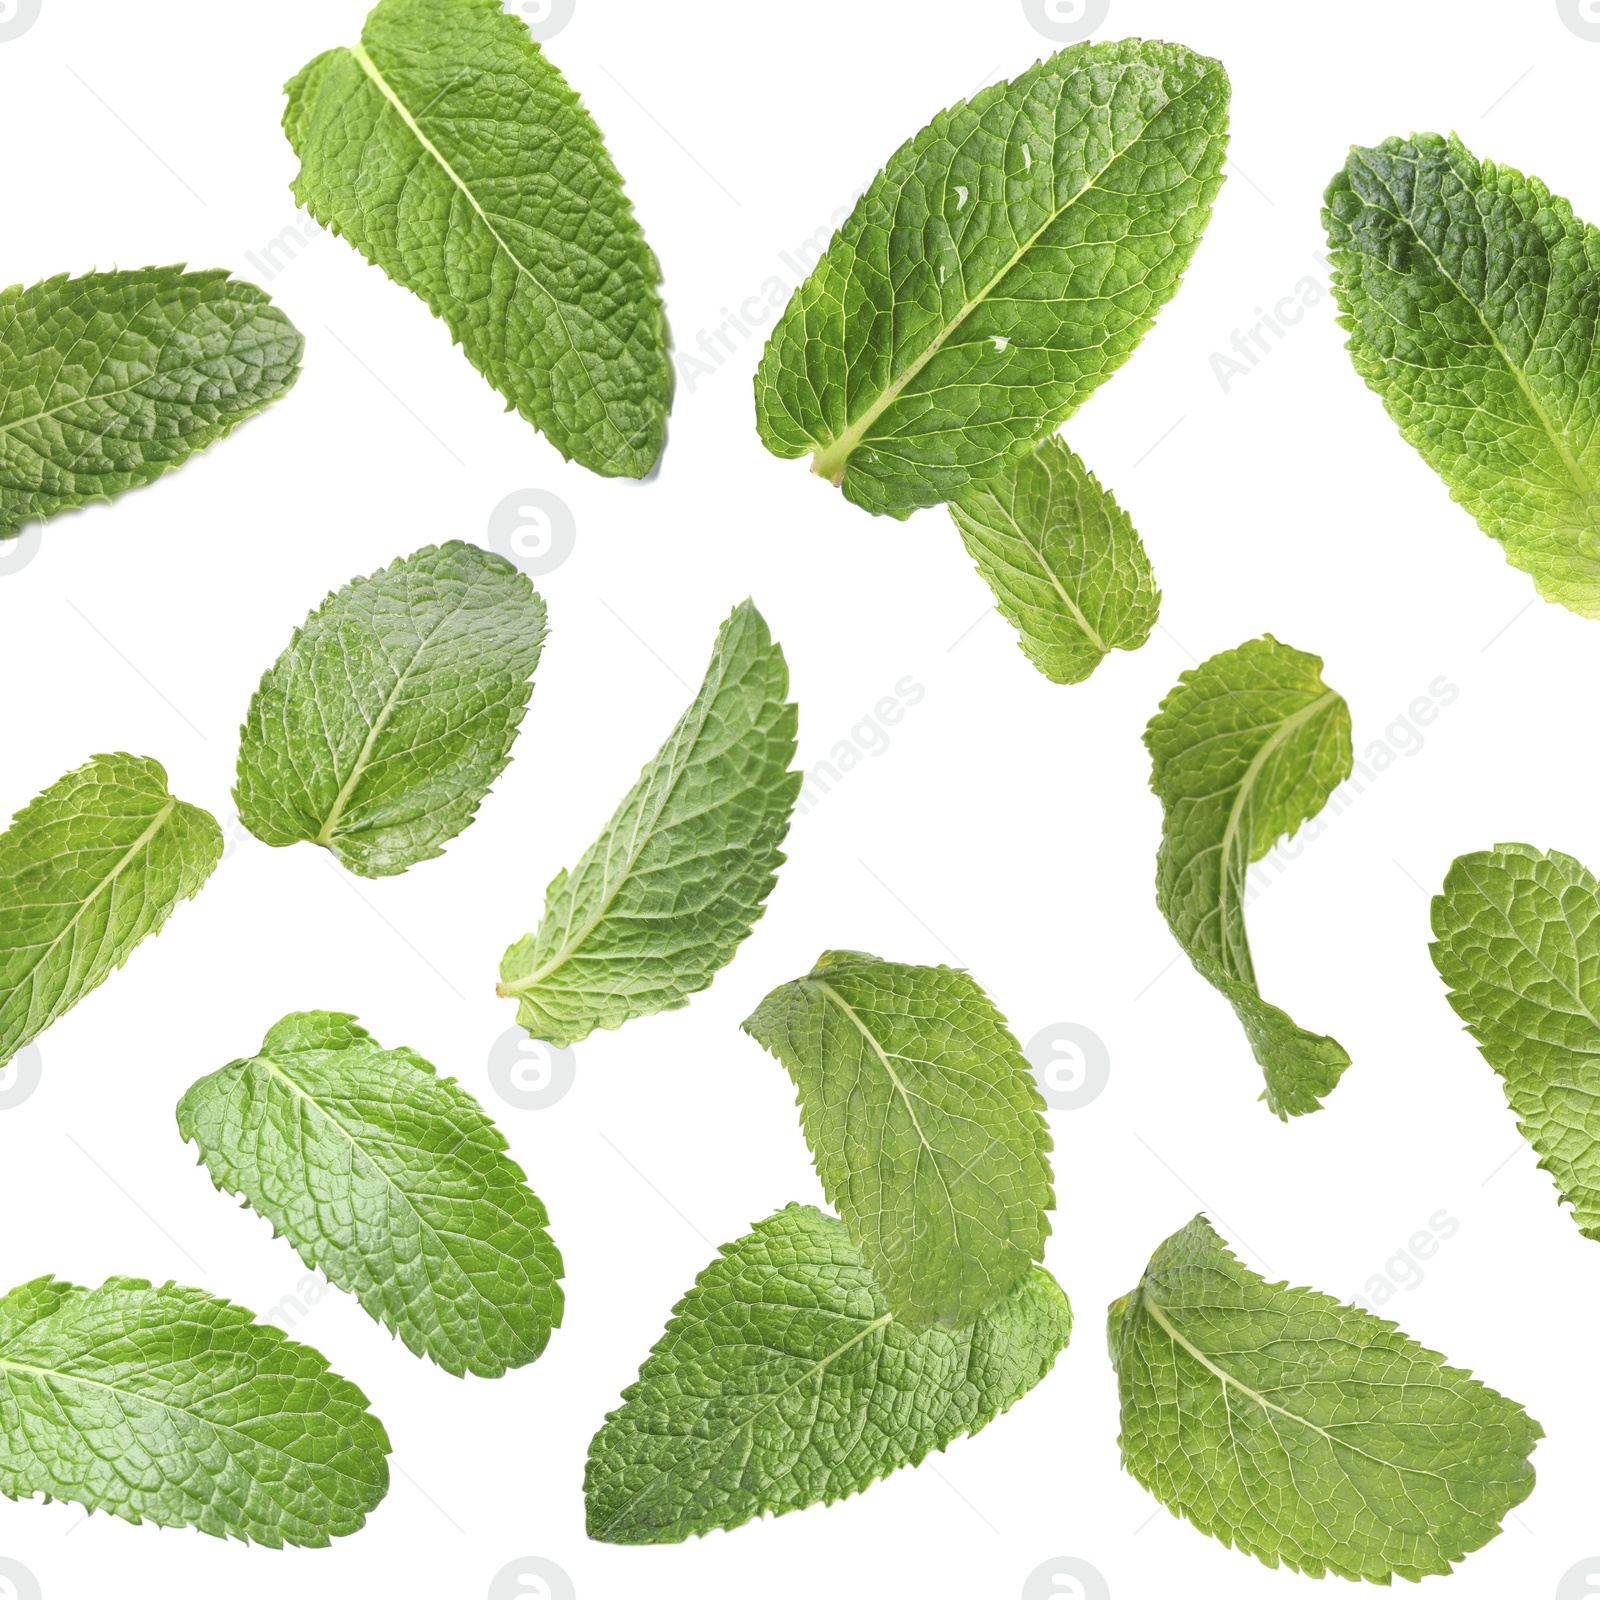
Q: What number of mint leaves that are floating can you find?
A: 15